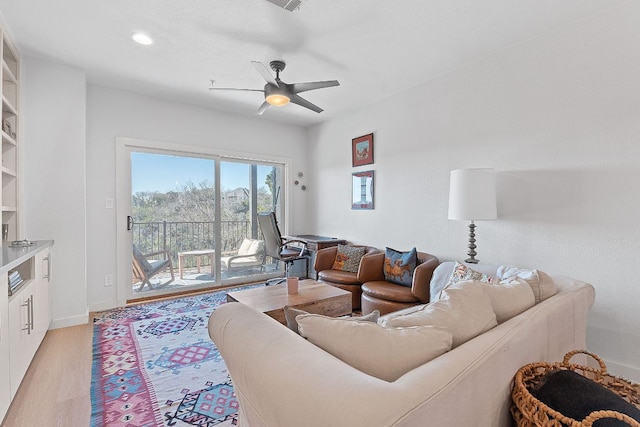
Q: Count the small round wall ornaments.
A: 3